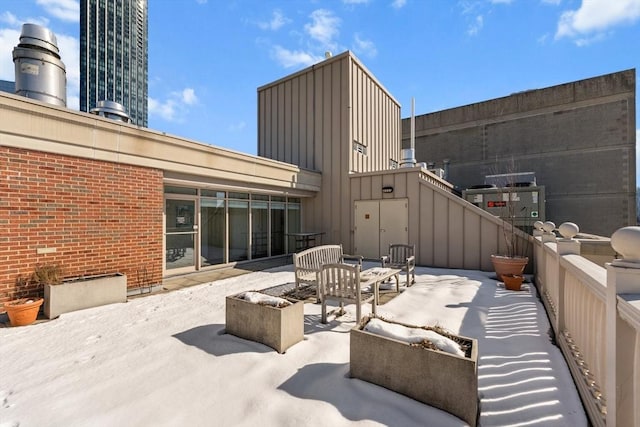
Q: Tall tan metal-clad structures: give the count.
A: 1